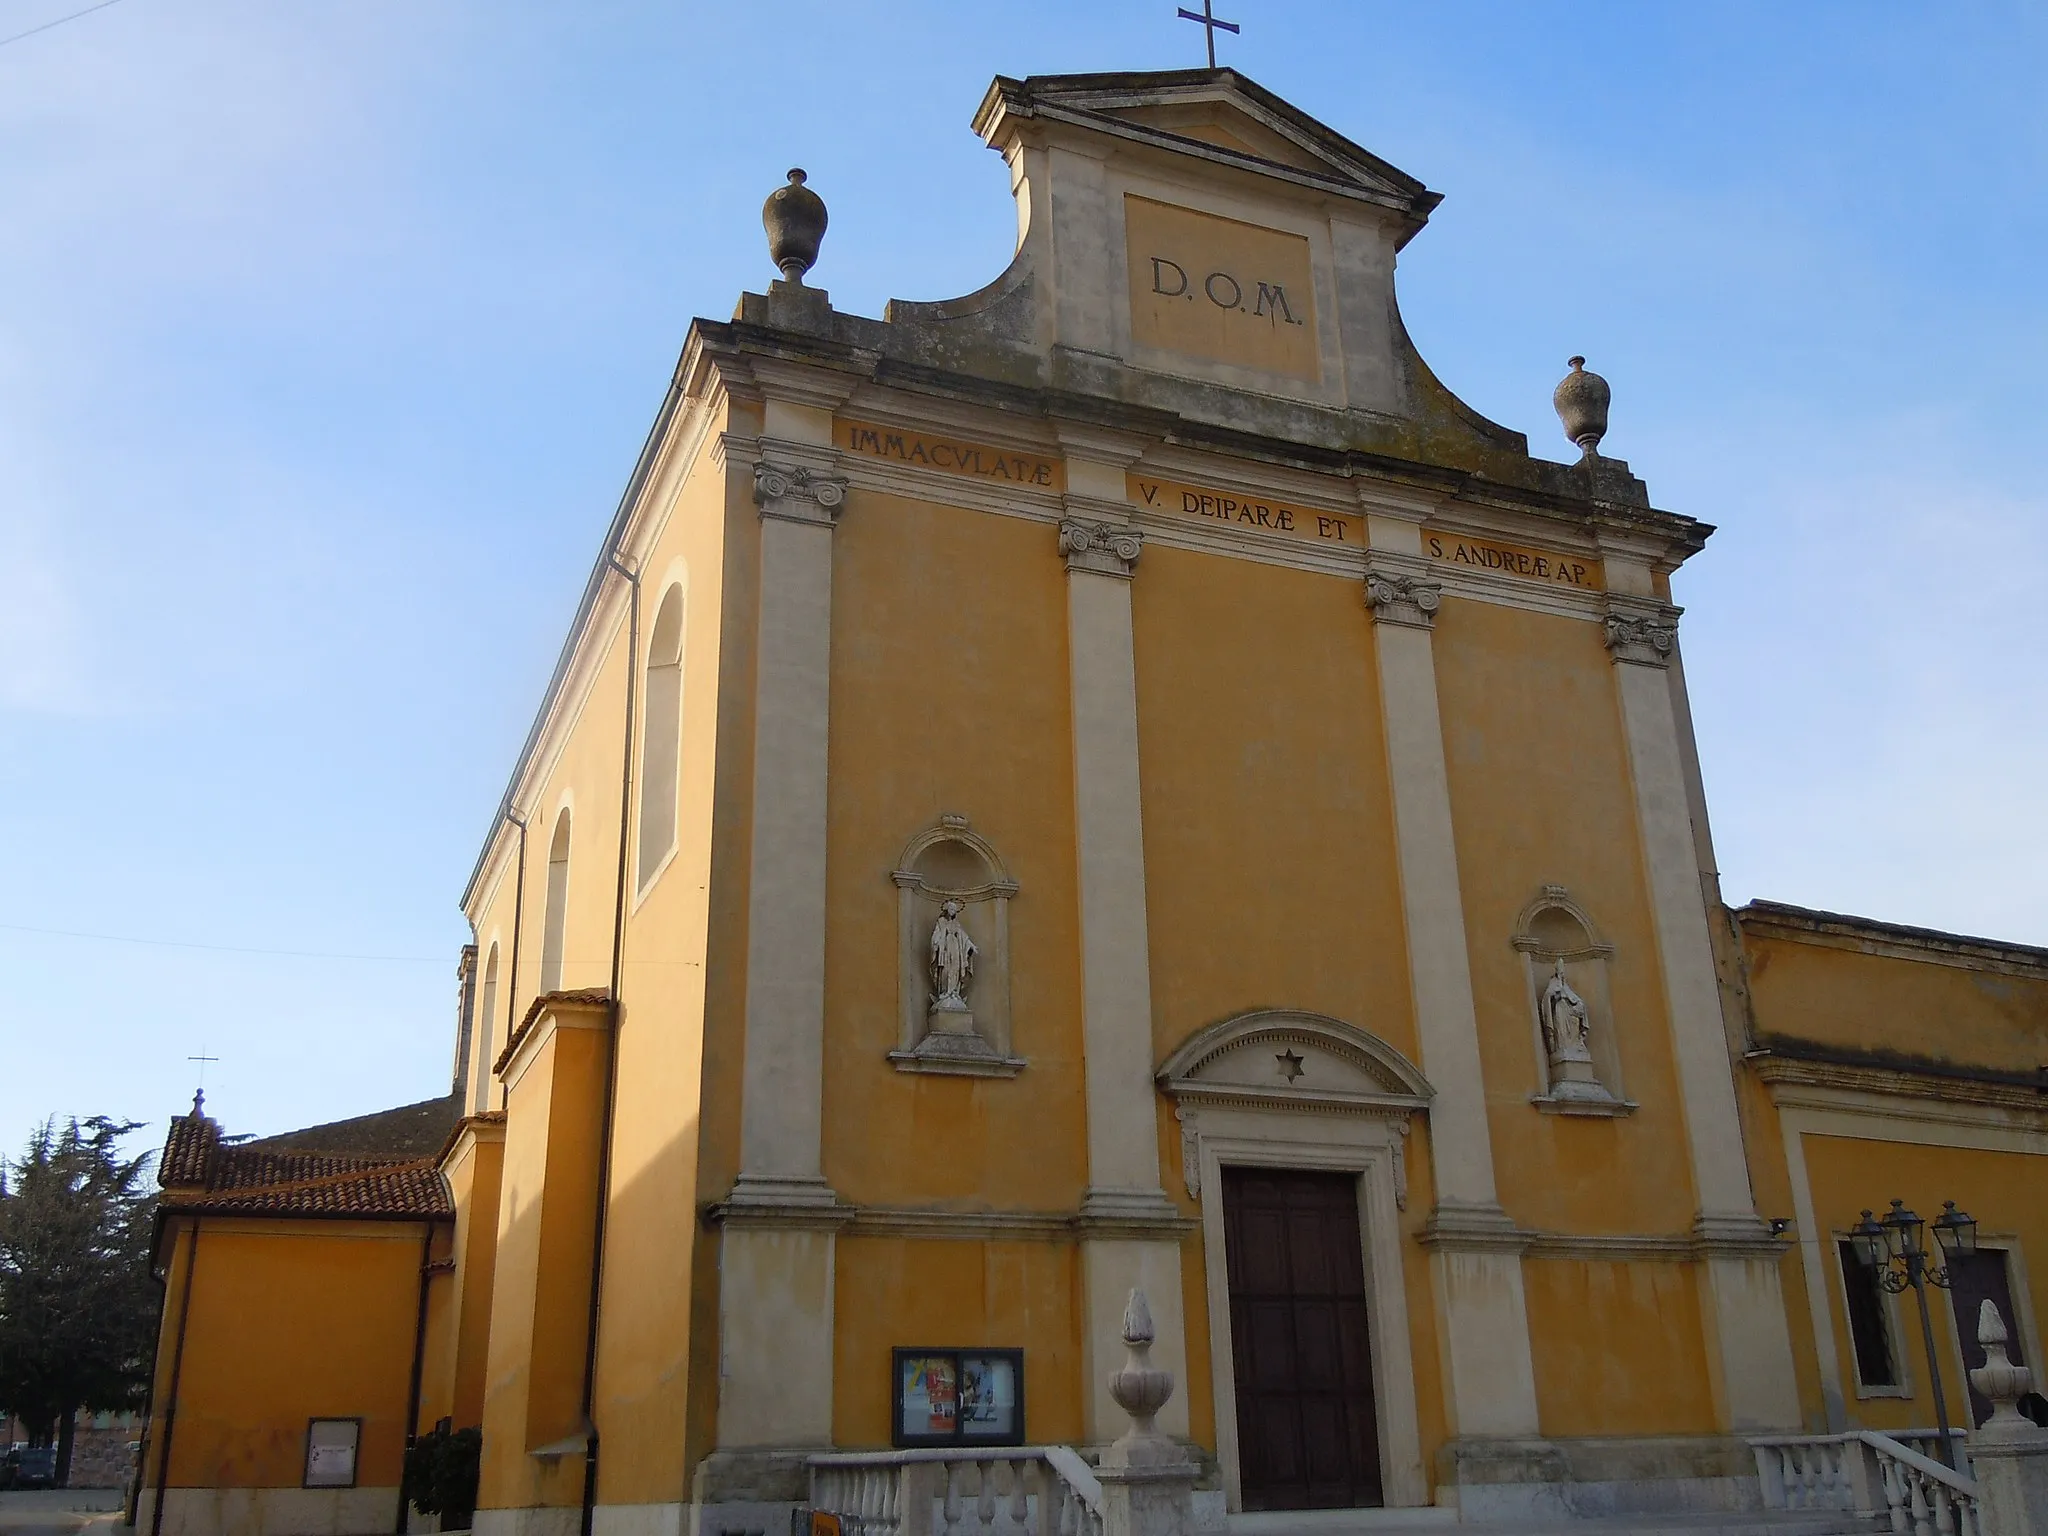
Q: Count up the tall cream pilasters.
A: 4